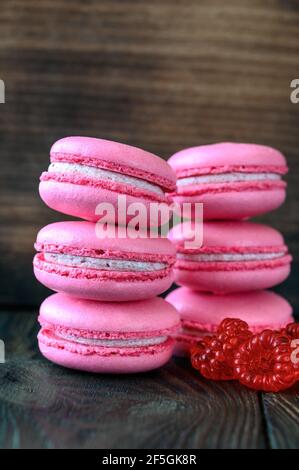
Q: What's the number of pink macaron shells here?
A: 12